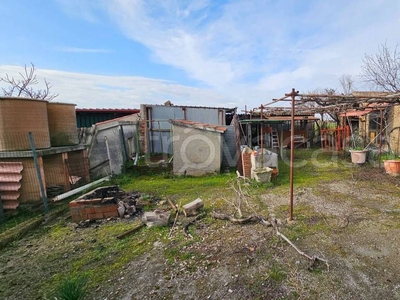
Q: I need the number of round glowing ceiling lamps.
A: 0